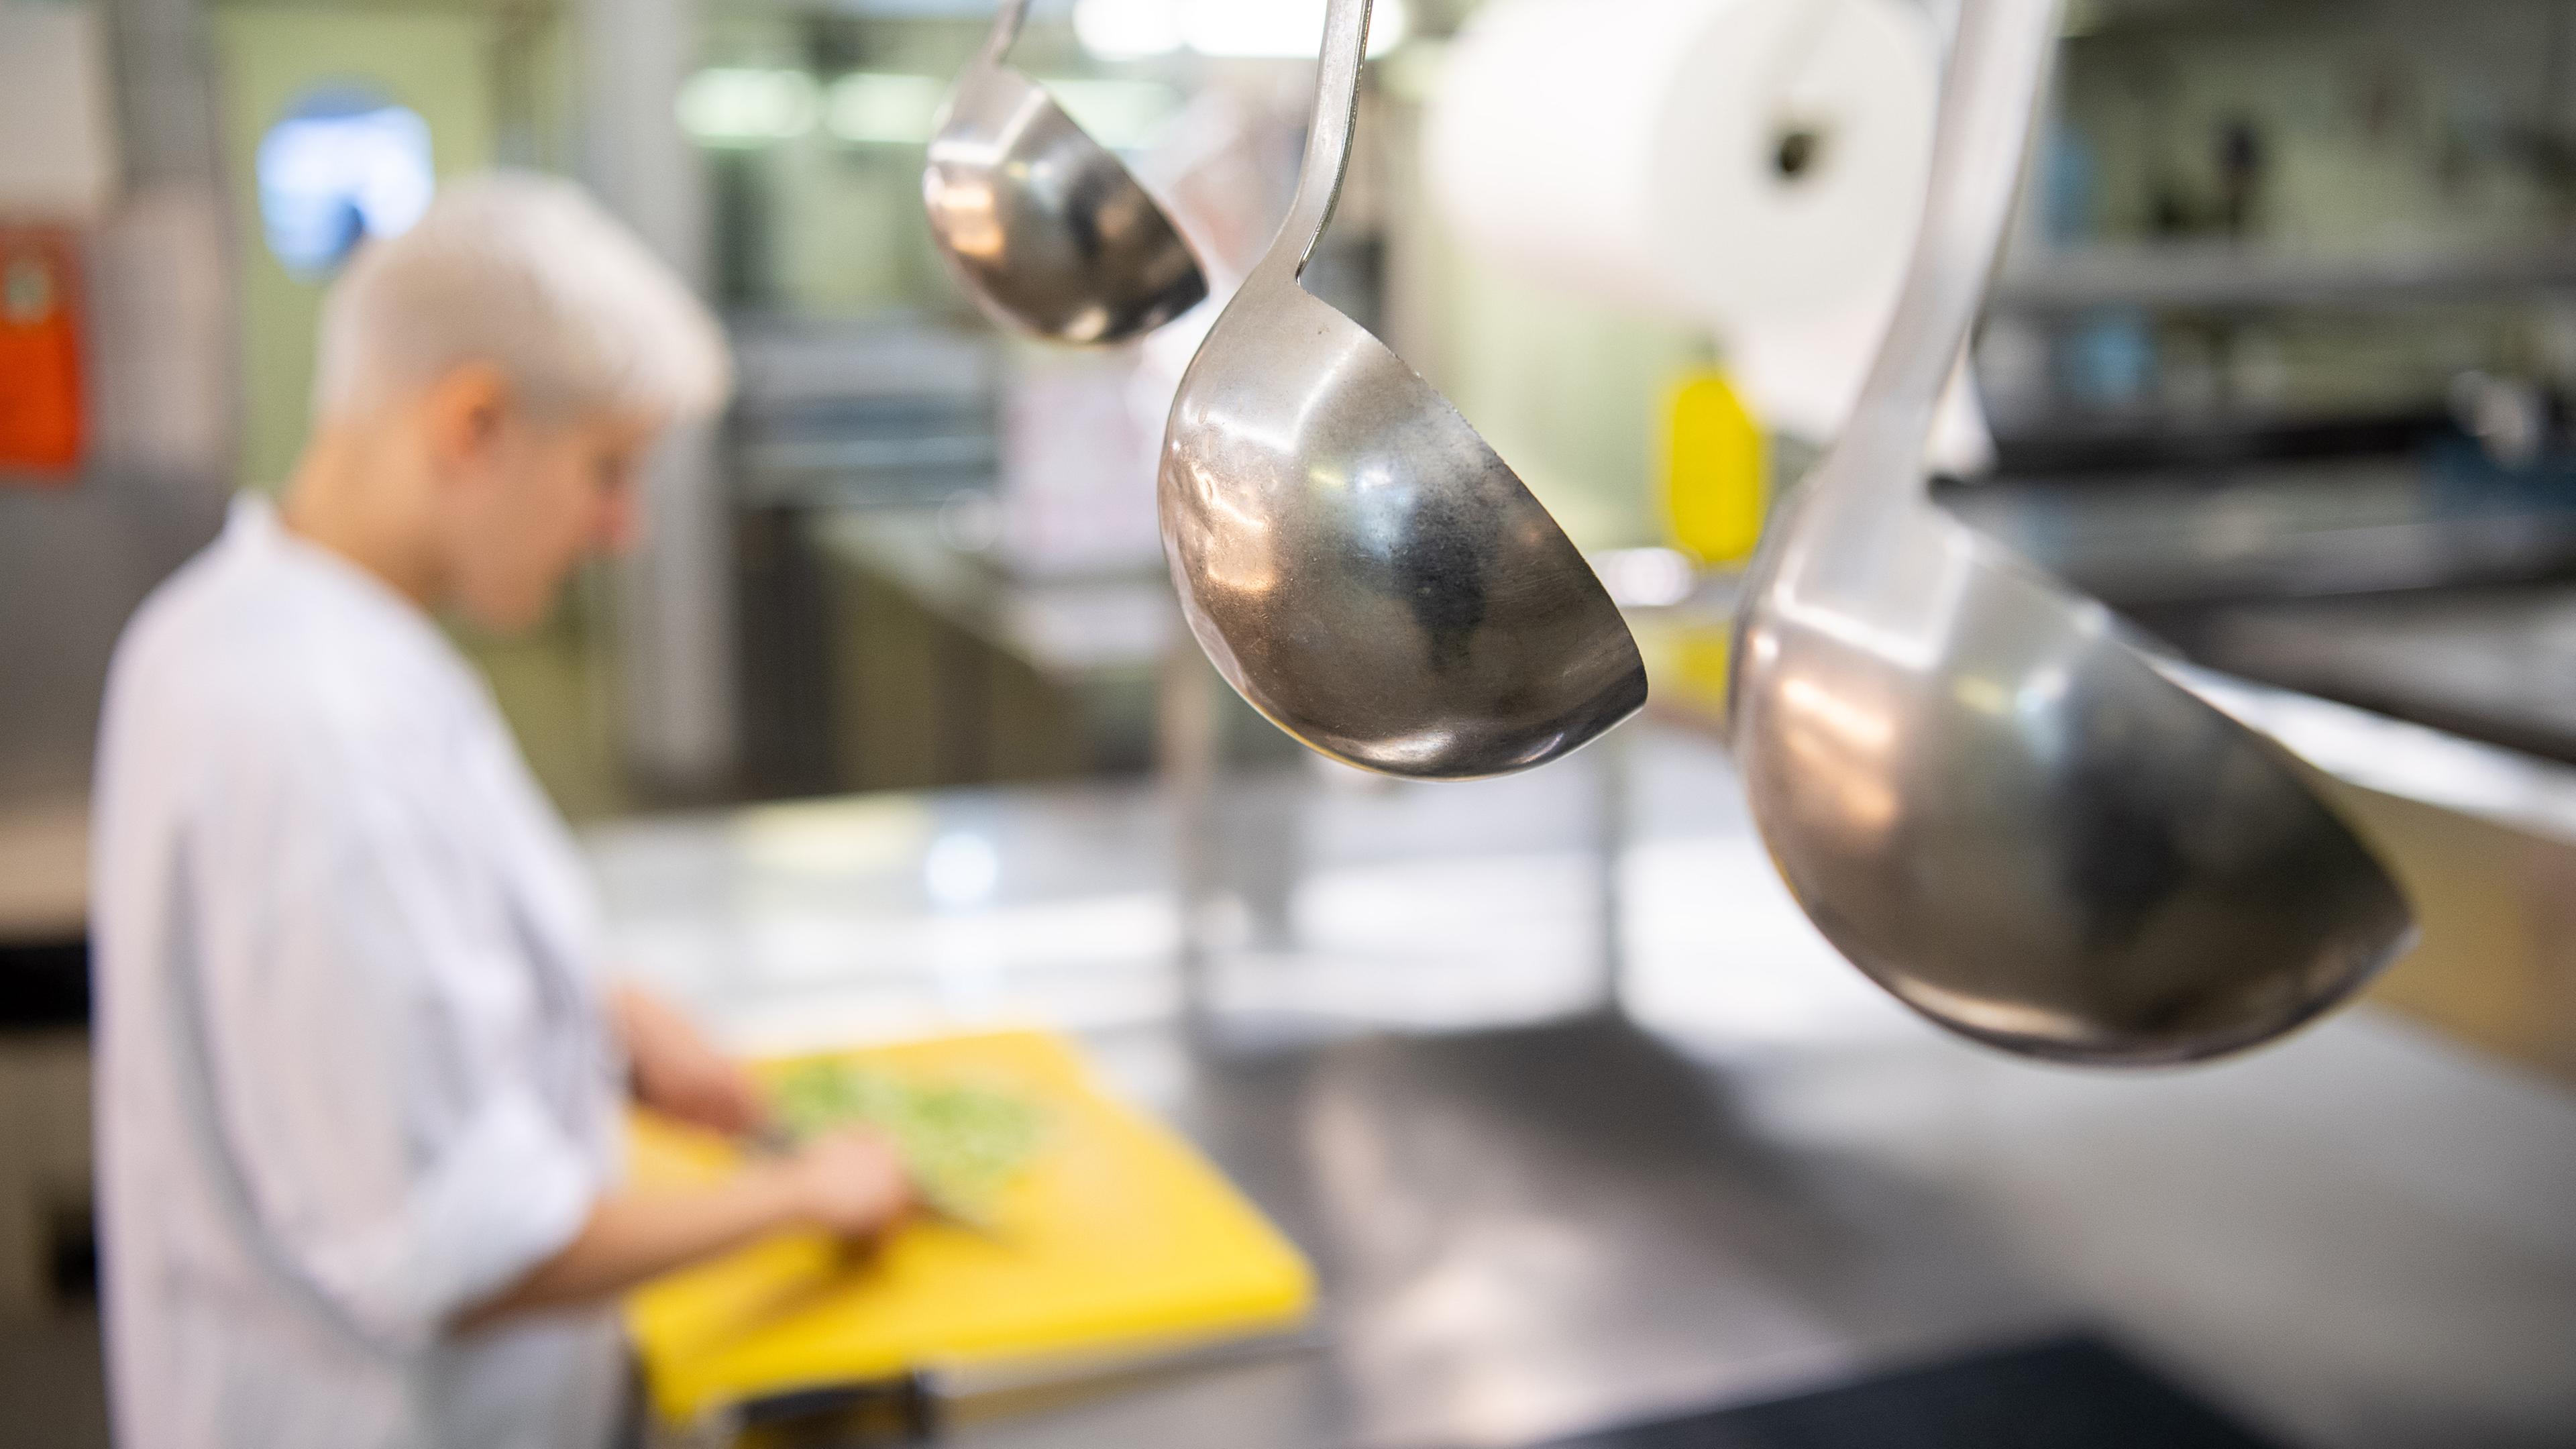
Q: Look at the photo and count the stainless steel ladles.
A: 3